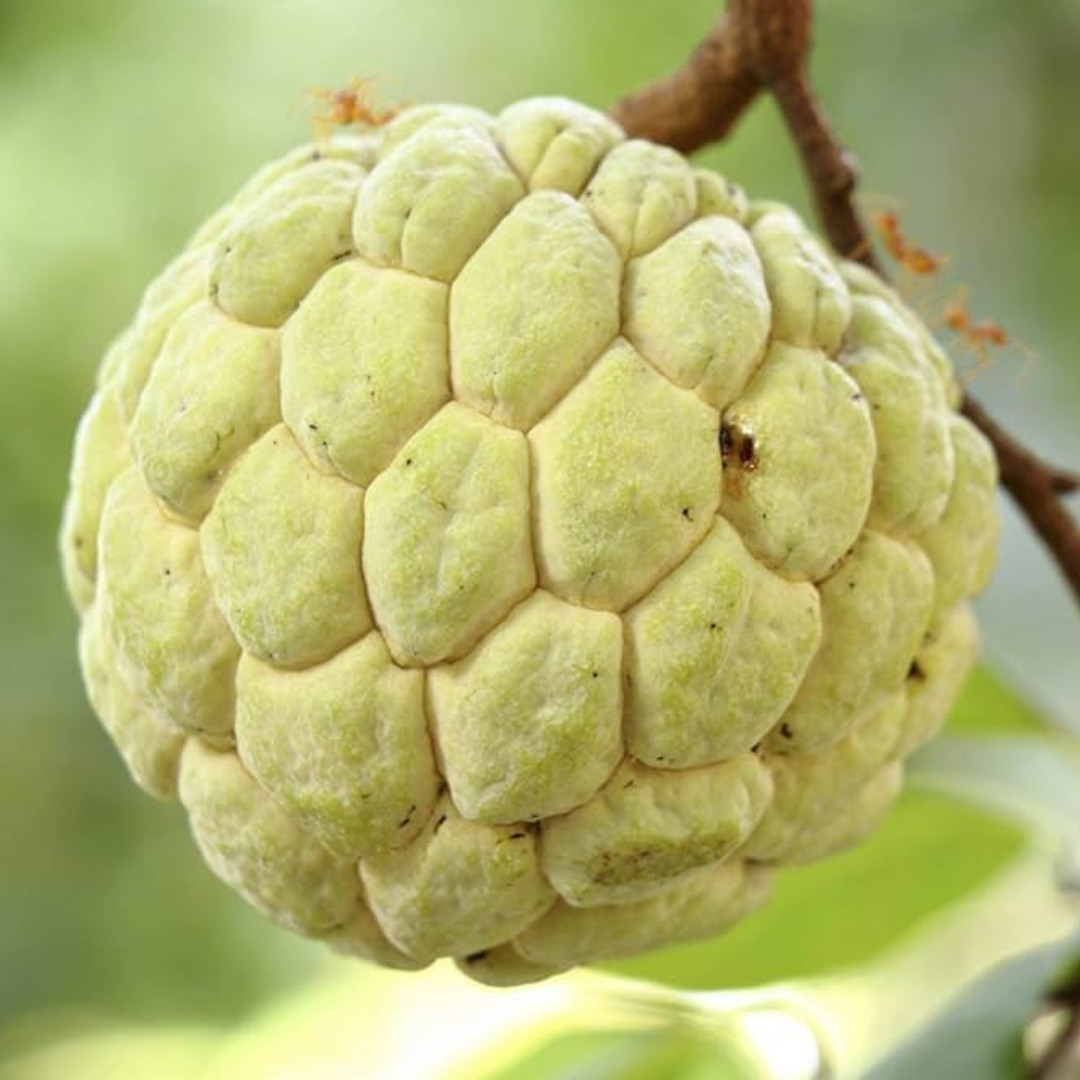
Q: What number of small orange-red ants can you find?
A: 3